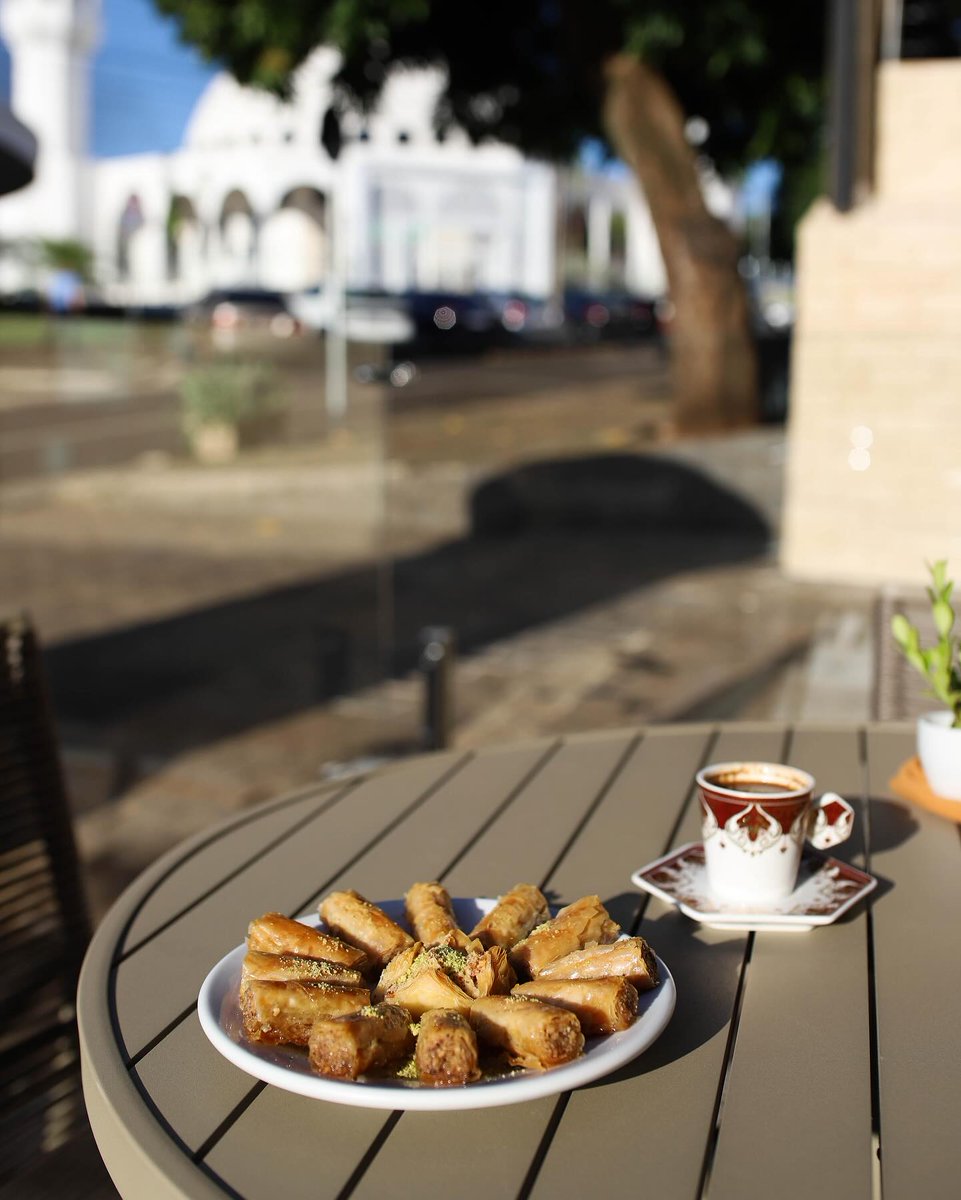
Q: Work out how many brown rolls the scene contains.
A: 12